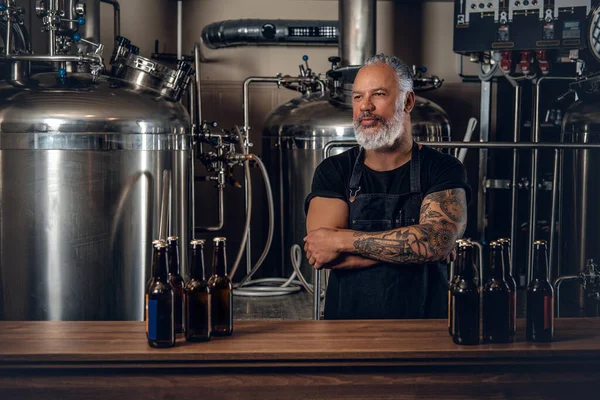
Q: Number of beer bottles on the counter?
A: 10